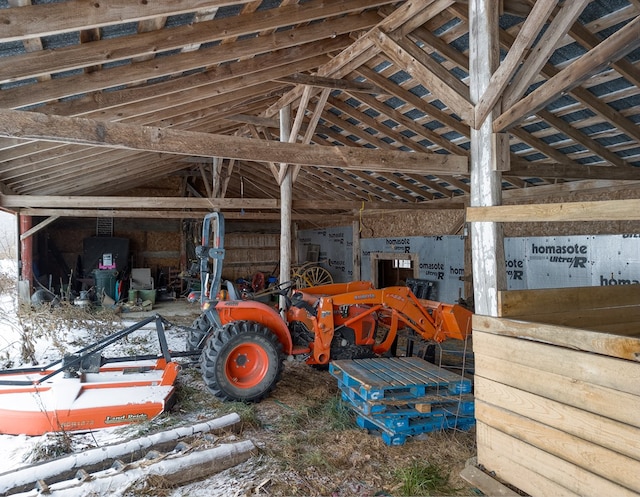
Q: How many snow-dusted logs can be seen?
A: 2